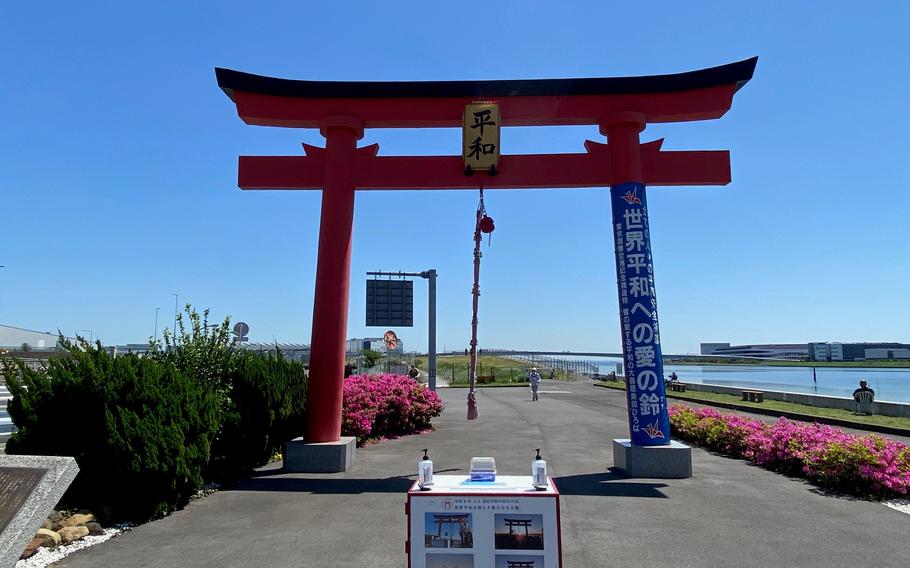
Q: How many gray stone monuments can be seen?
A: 1